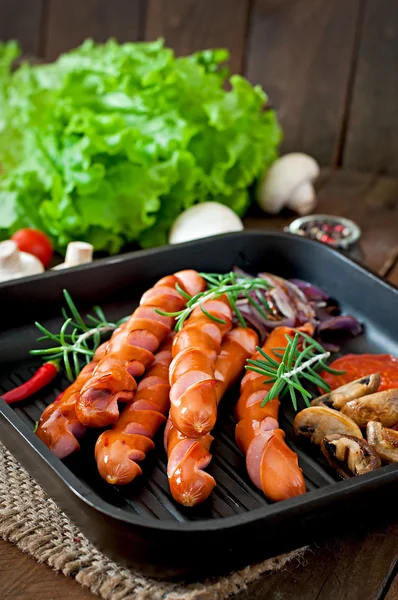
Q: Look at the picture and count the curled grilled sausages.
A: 6